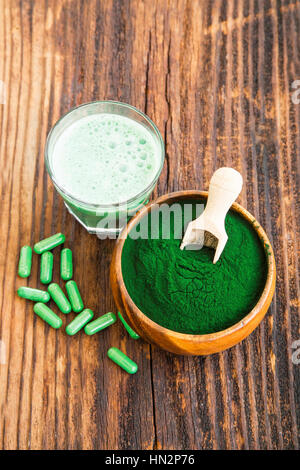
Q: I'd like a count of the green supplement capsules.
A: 12